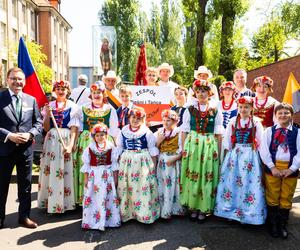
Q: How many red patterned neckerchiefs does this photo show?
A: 2